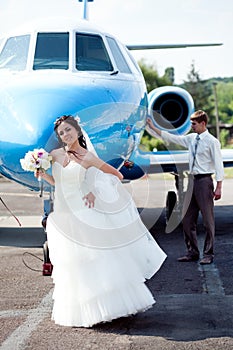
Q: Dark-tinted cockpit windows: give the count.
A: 2